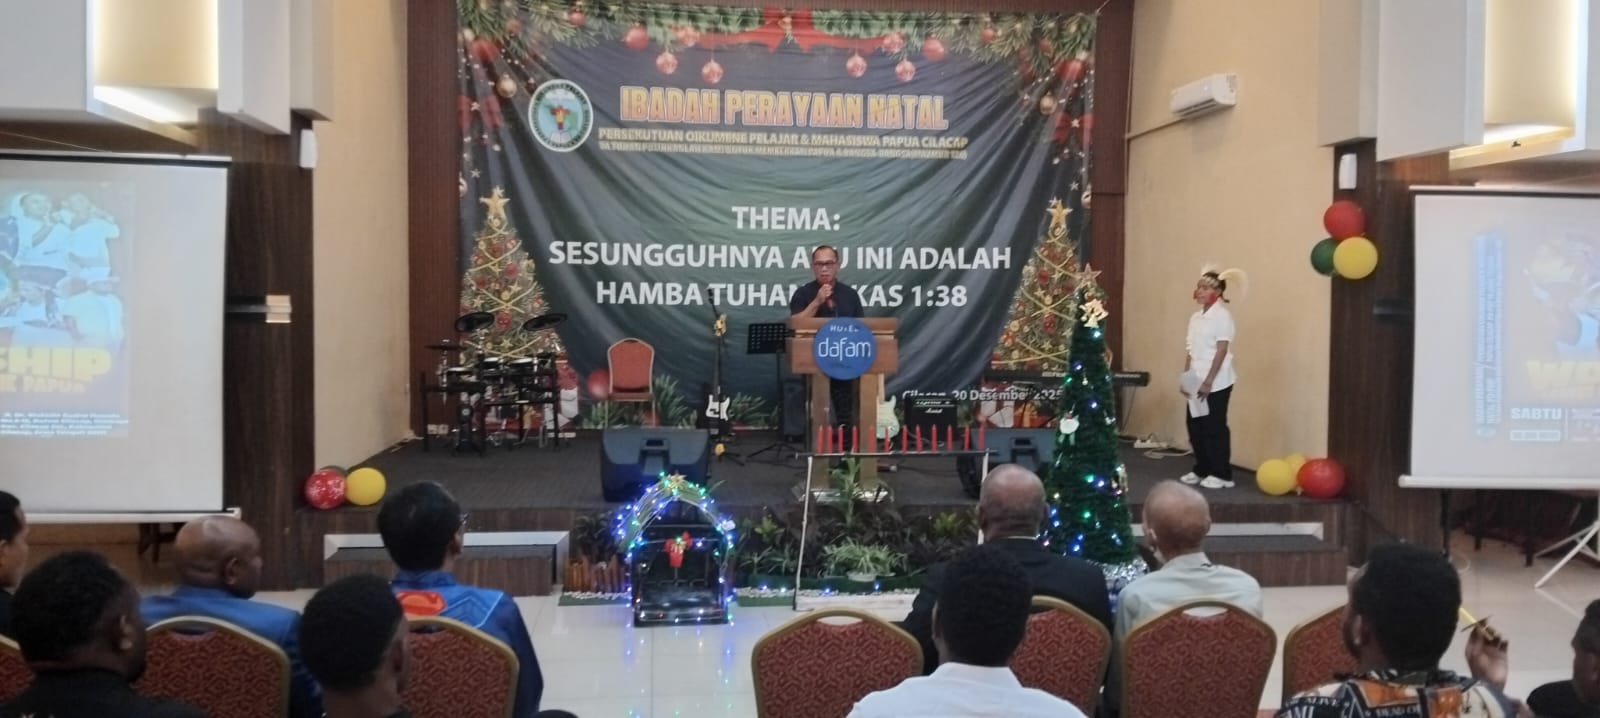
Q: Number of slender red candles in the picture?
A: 12